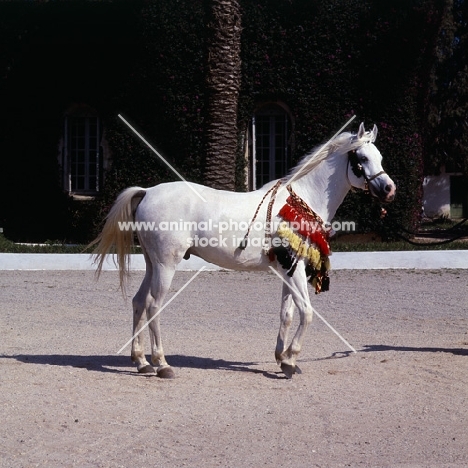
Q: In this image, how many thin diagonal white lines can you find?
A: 4